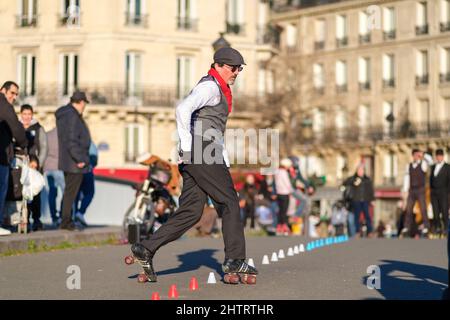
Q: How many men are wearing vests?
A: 2